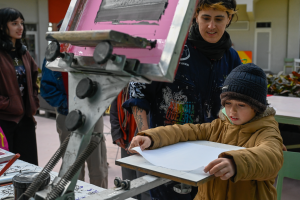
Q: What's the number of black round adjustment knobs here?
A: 4